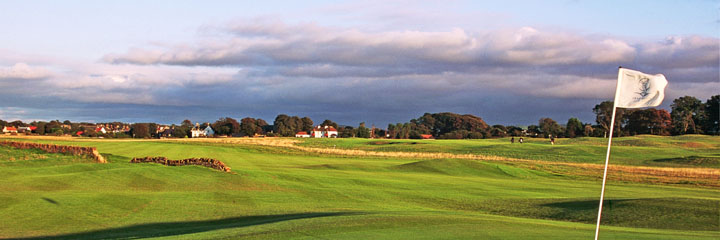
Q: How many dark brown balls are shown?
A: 0